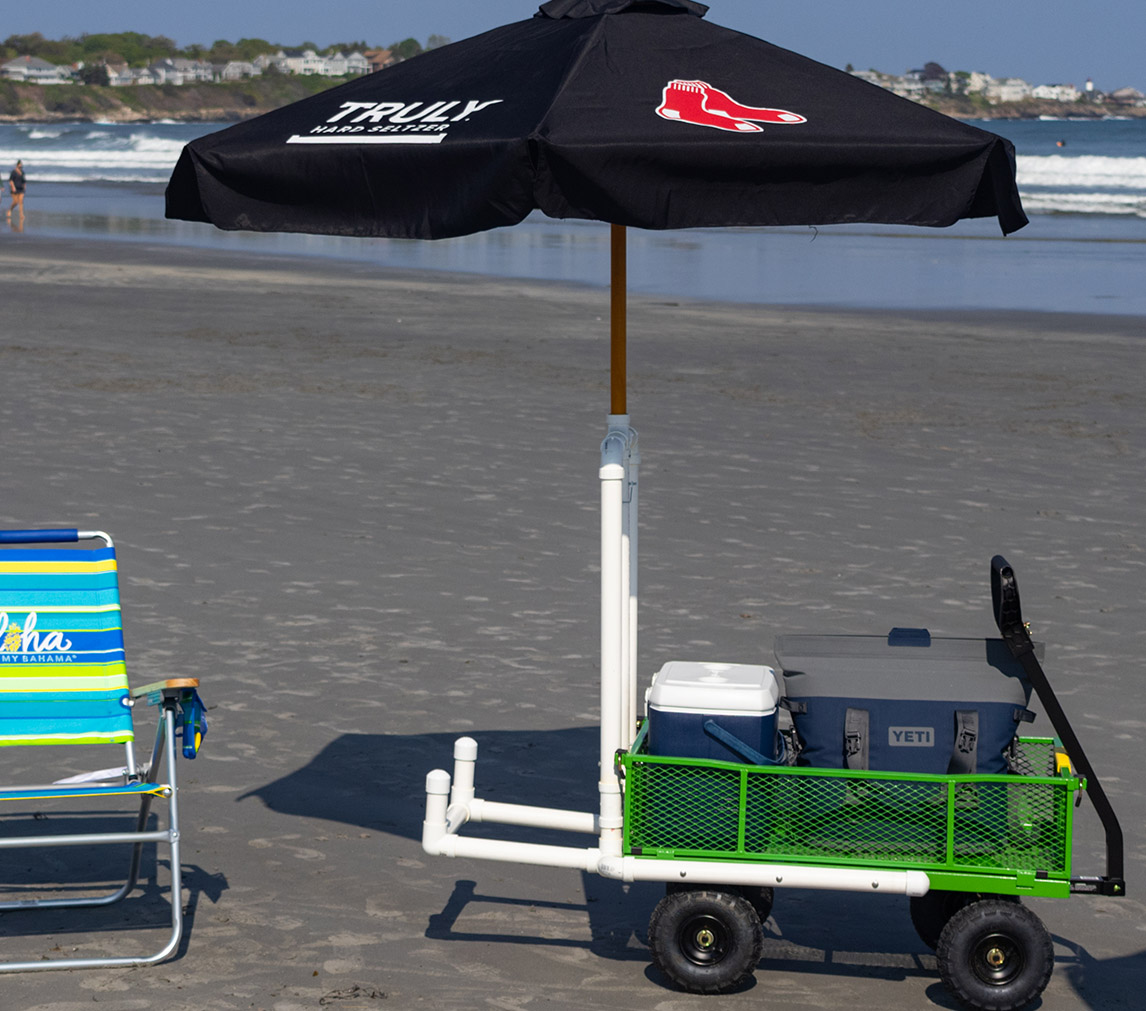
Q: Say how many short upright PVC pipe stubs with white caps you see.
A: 2